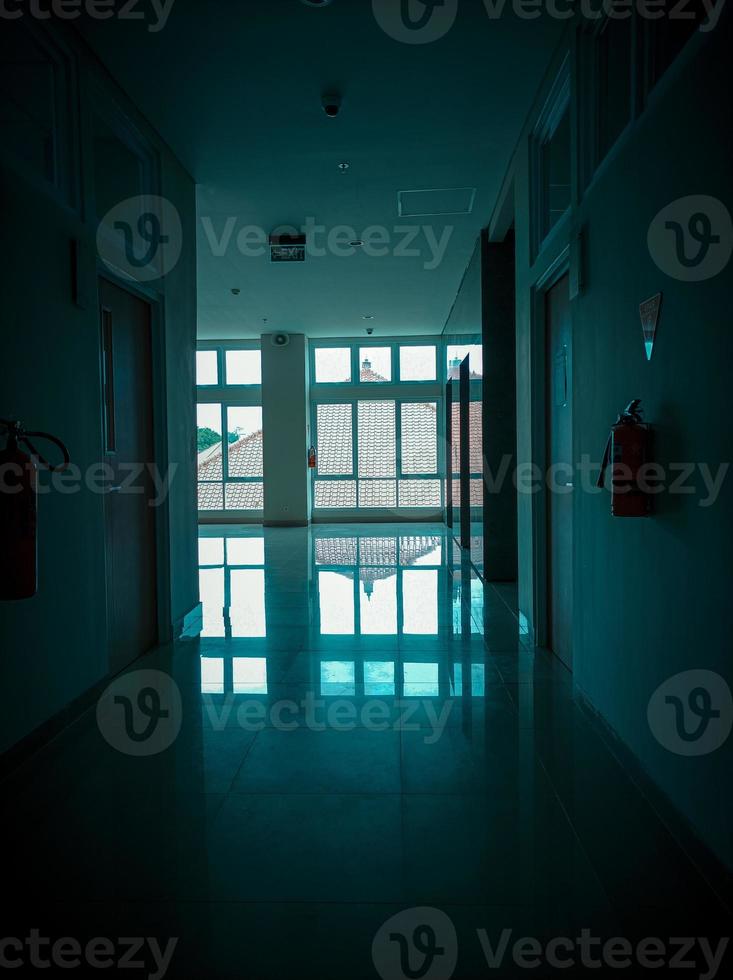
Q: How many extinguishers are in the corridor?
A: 3